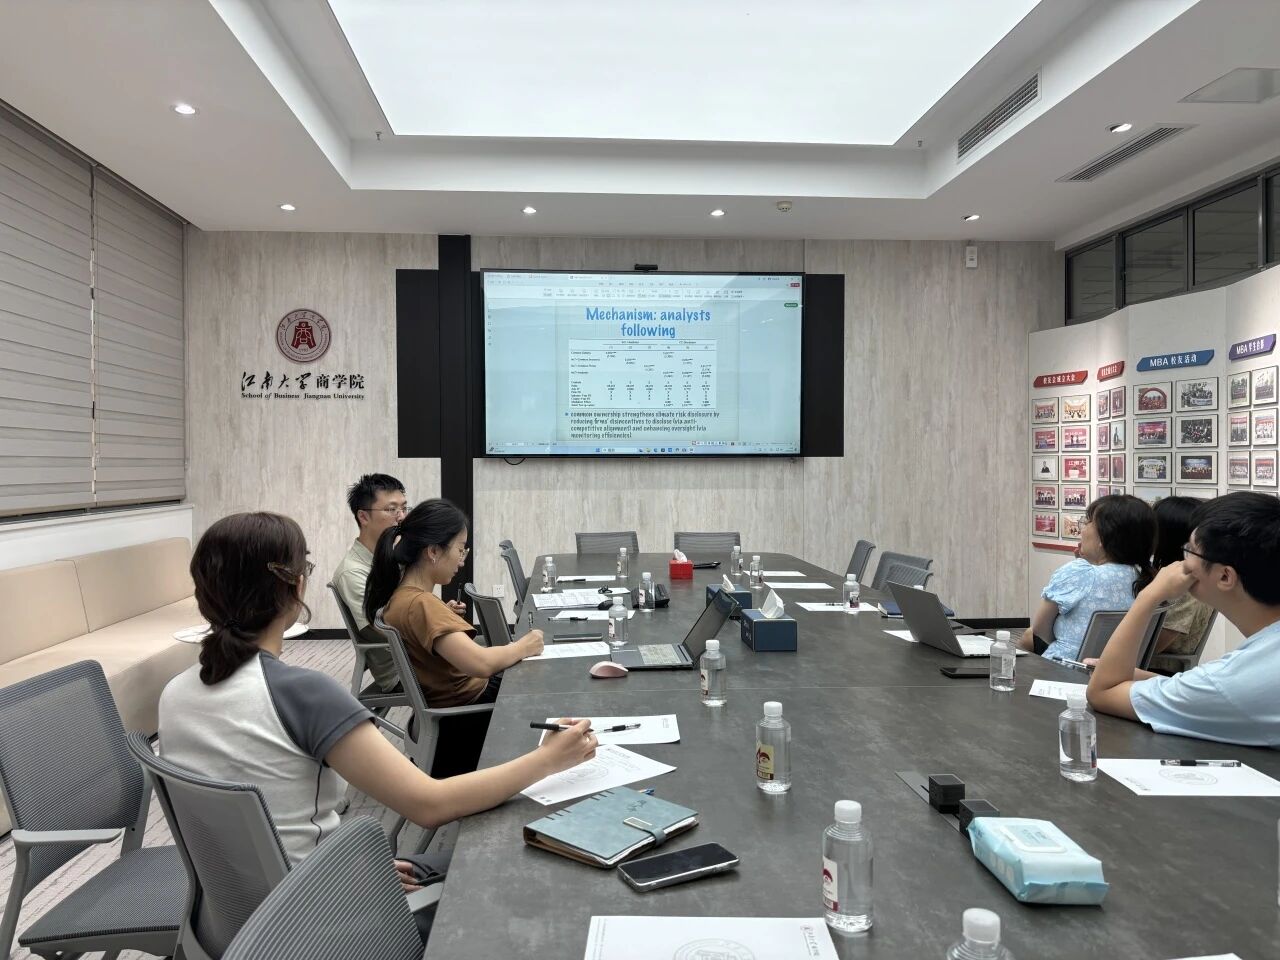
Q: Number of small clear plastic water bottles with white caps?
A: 13